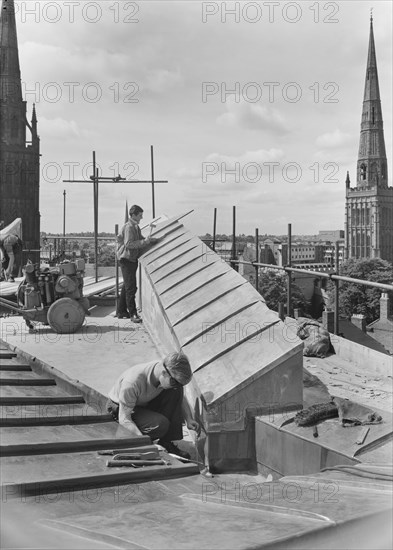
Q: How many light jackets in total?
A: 1